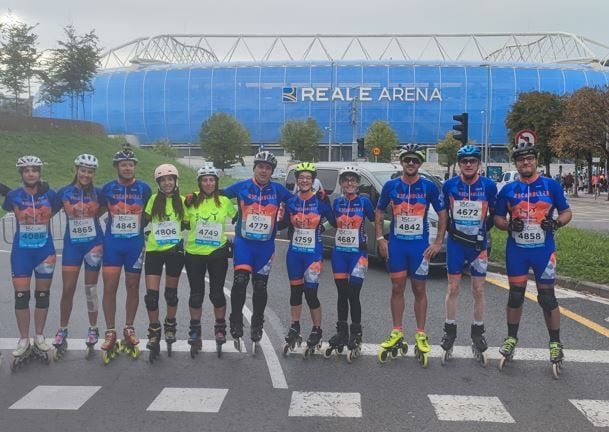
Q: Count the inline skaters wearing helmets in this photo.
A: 11